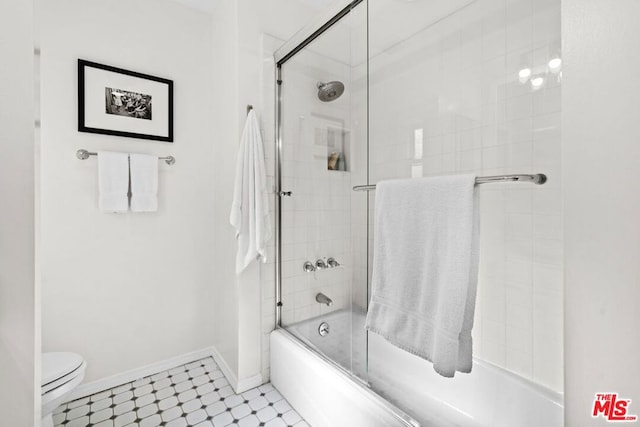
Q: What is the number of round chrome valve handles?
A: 3